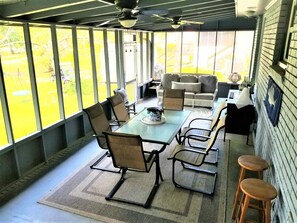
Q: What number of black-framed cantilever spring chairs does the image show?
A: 6